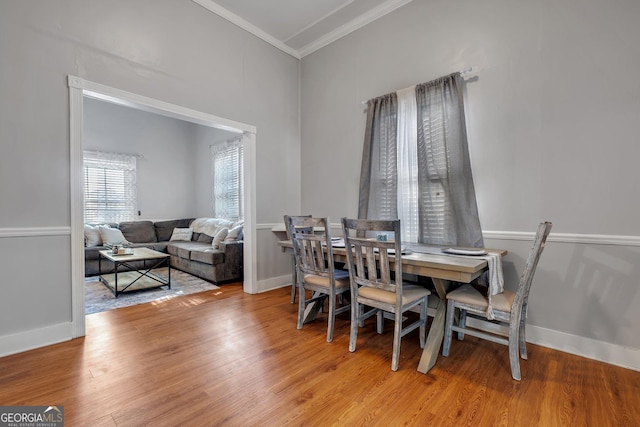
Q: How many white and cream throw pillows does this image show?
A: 5